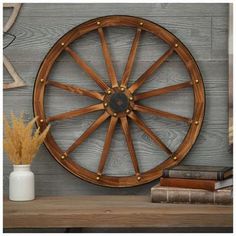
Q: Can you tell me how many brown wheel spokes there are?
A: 12